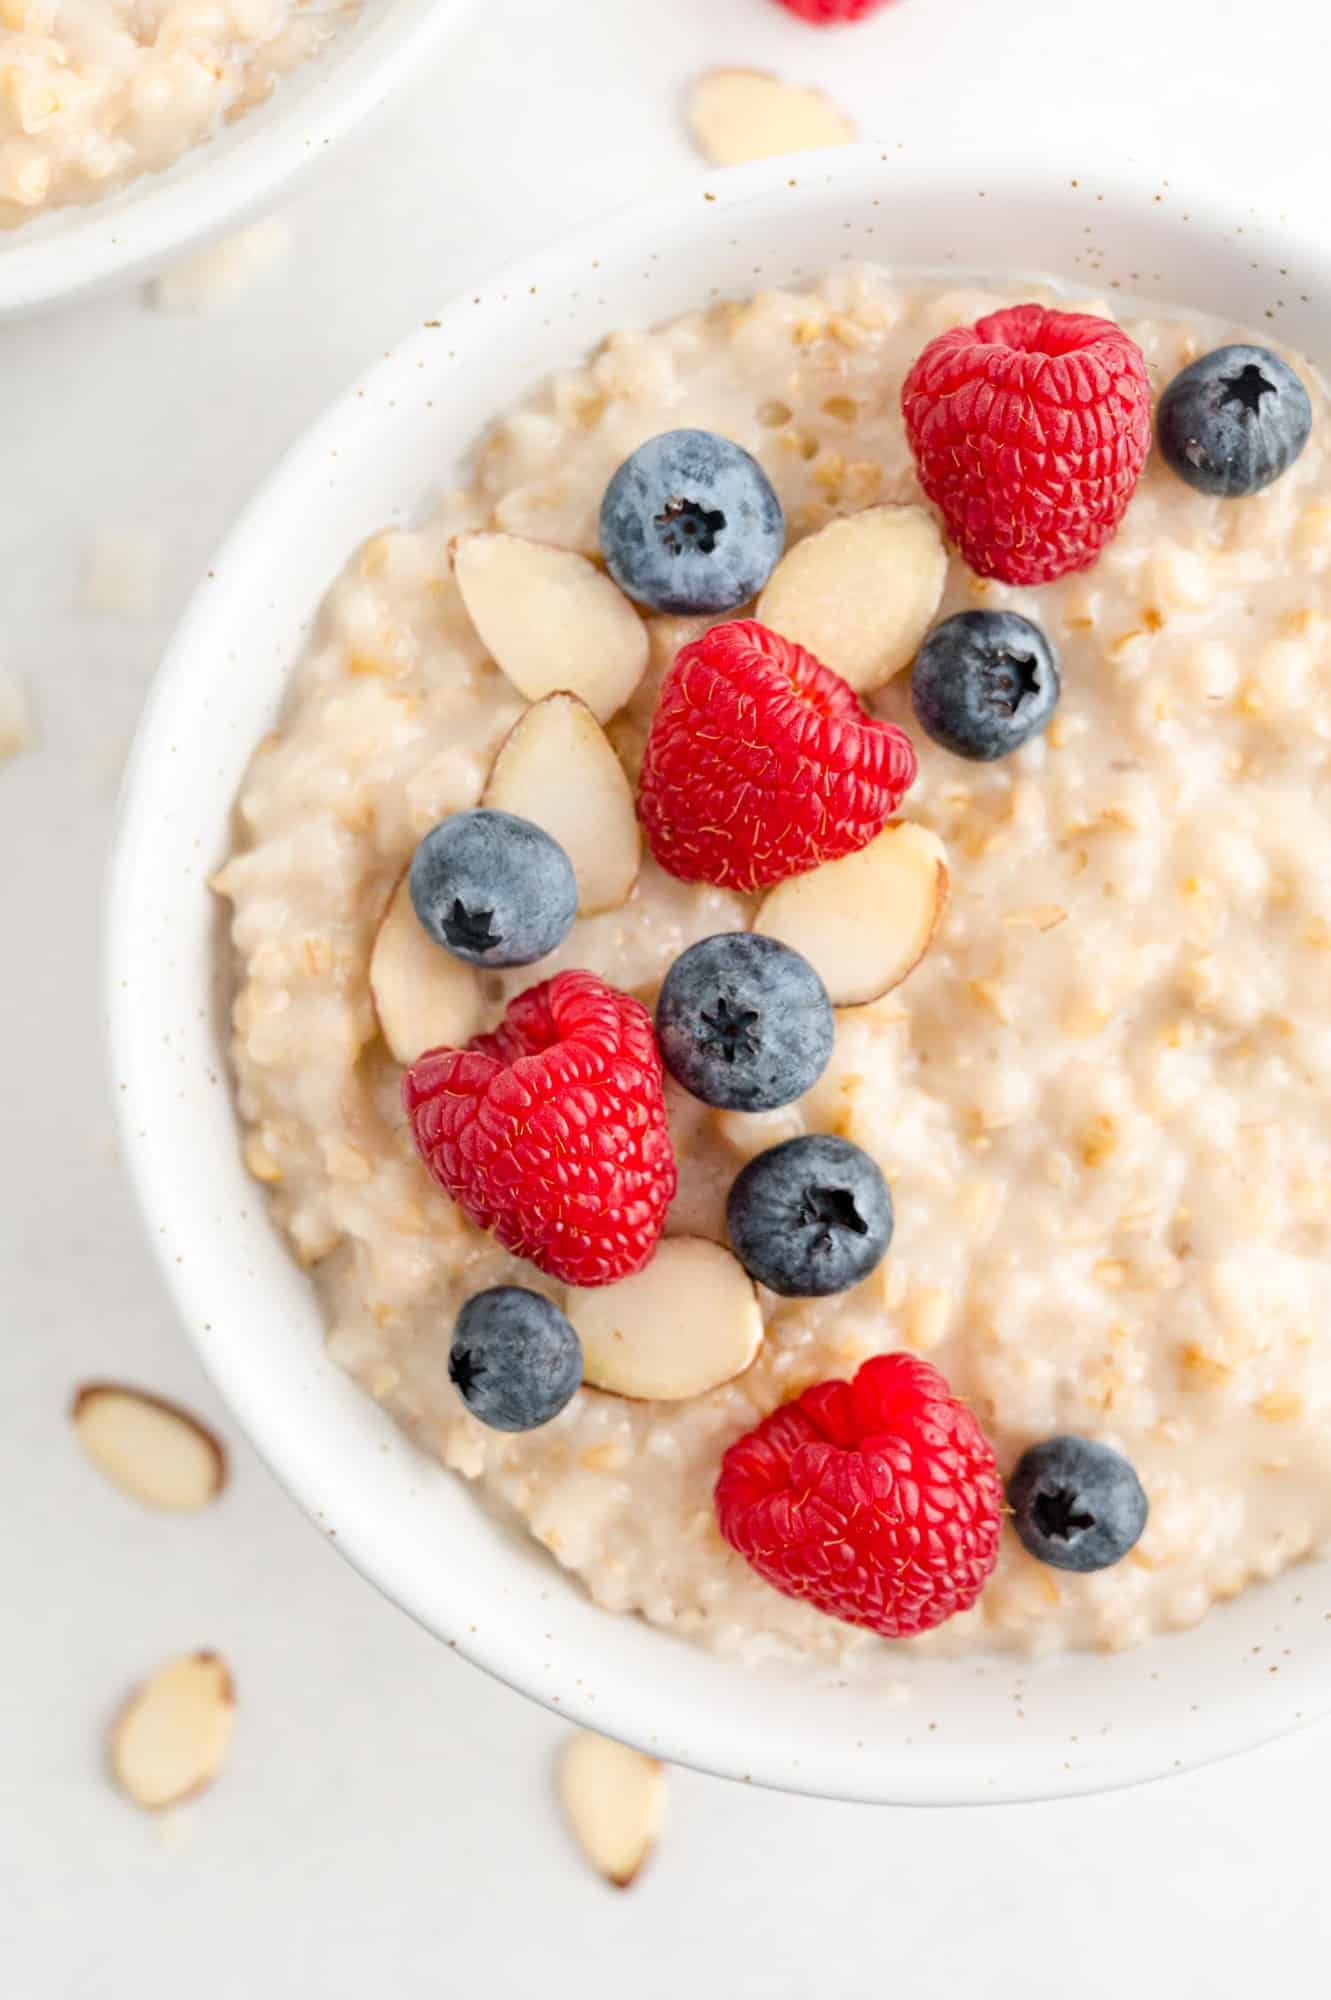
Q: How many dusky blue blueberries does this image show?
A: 8